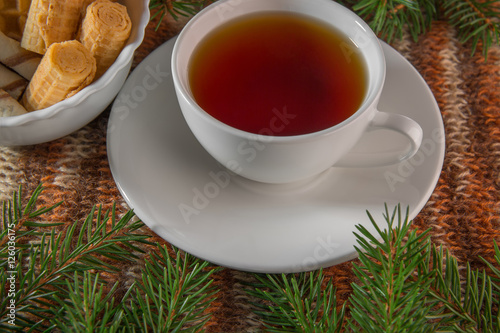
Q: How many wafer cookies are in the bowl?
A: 3